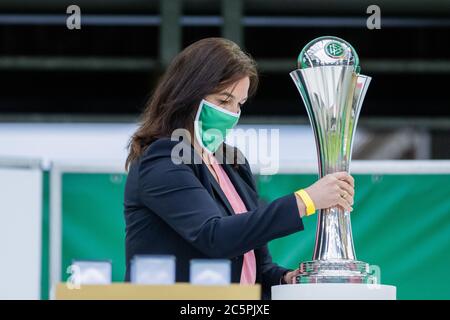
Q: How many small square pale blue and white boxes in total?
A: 3